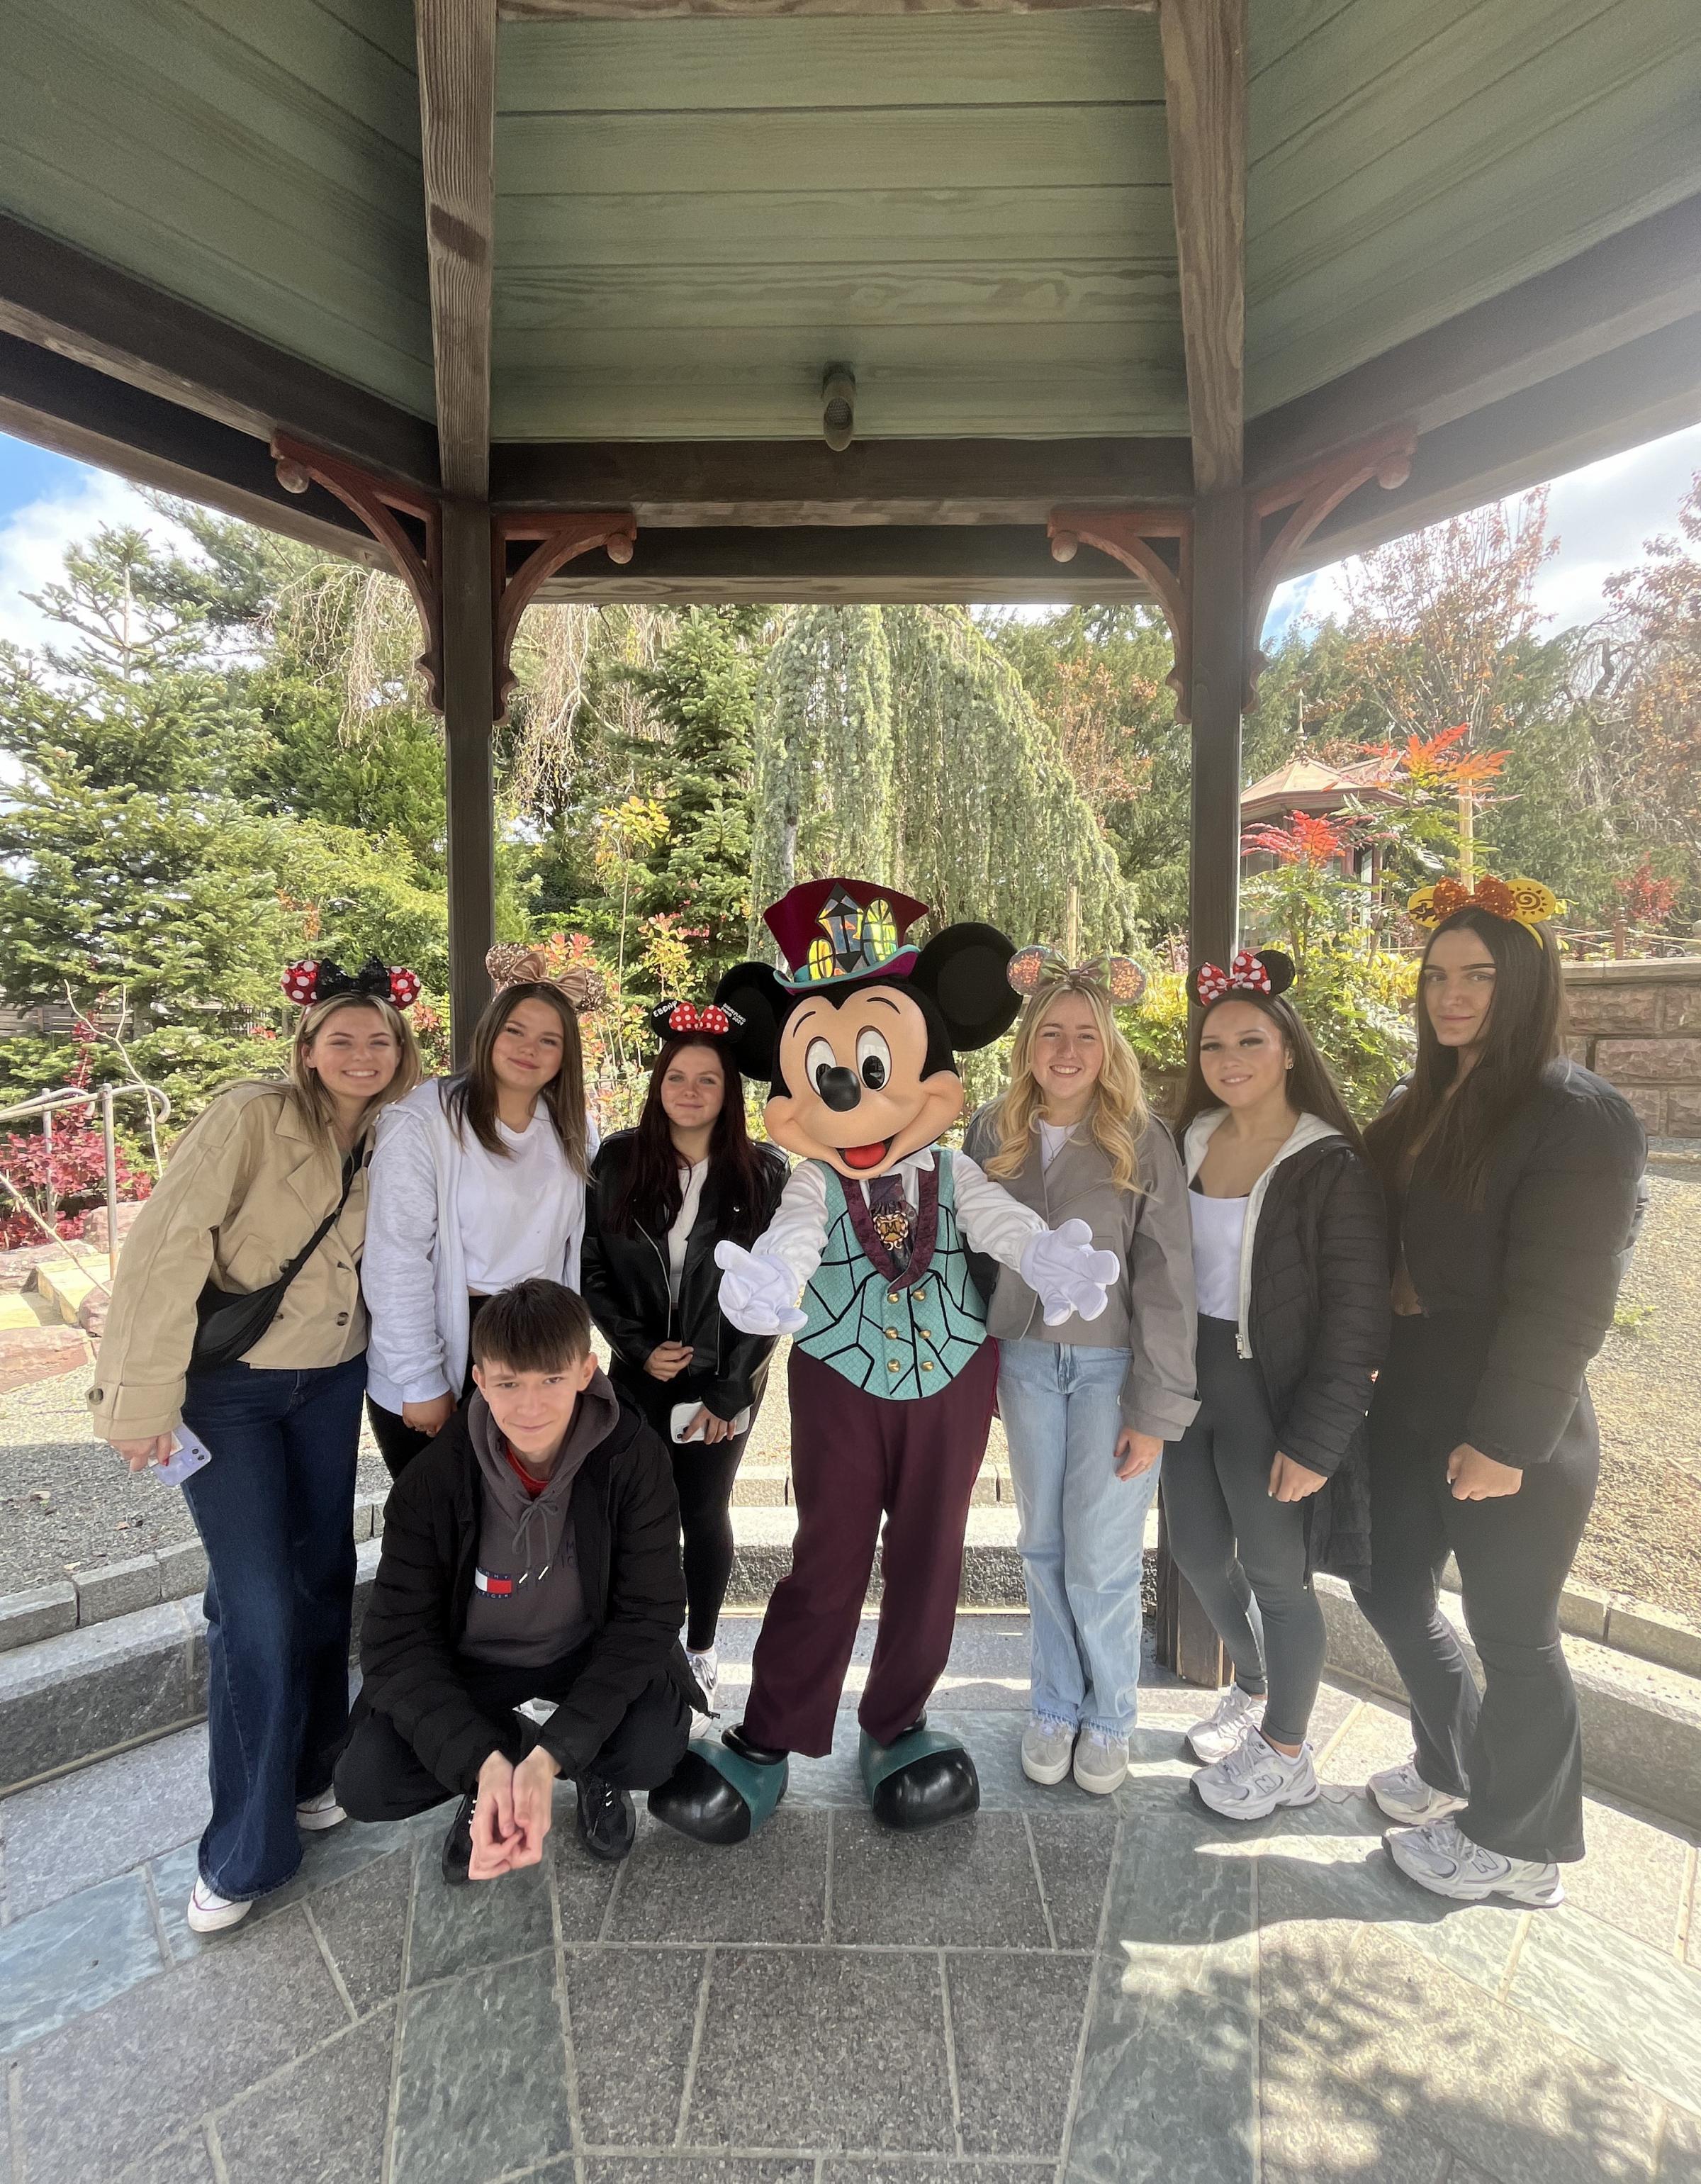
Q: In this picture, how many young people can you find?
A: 7